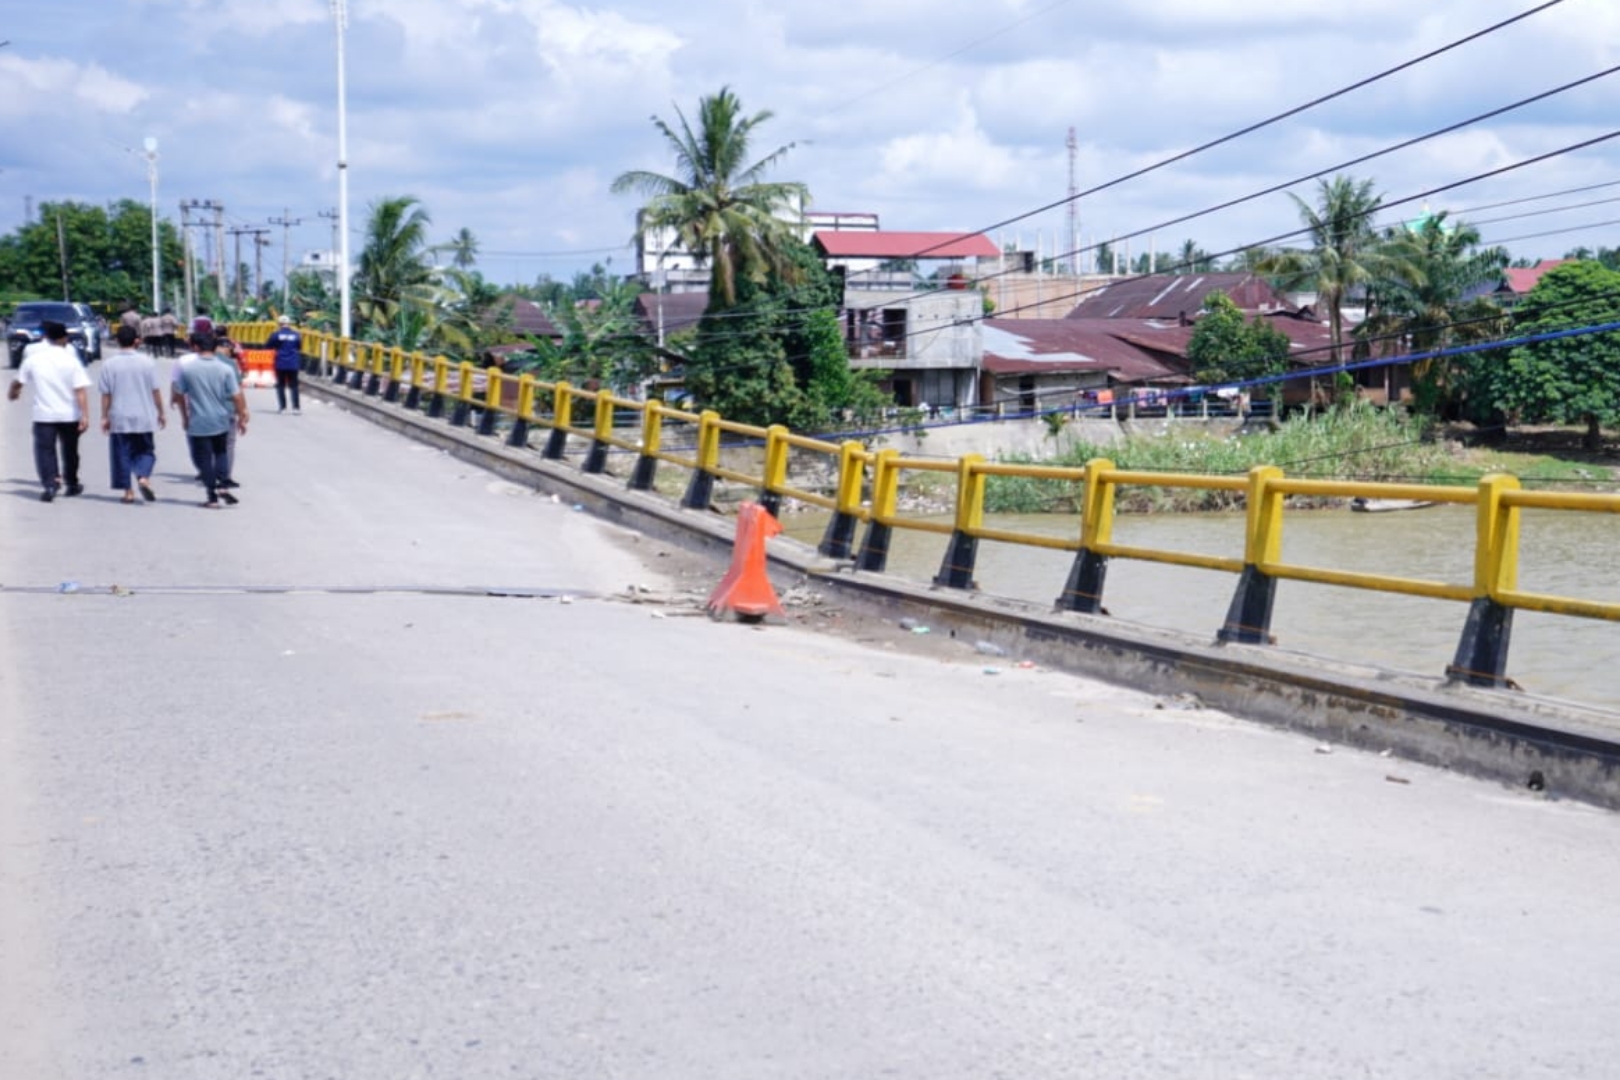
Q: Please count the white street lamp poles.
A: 2